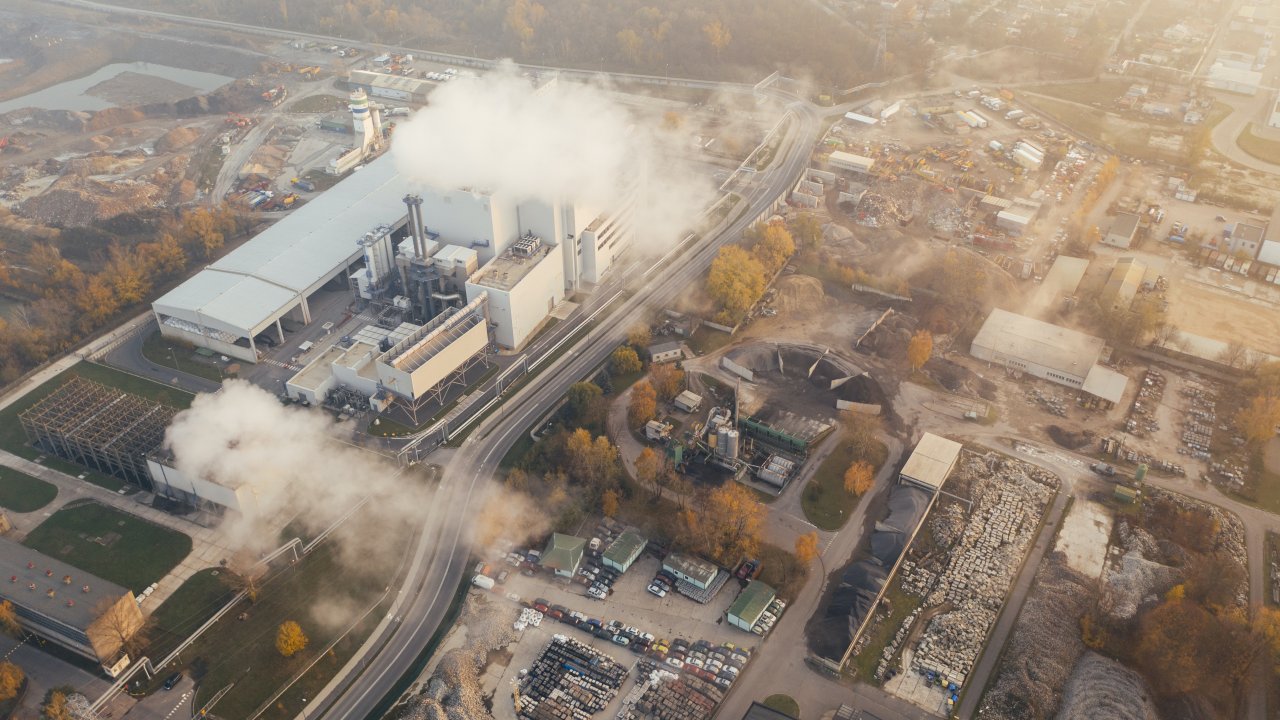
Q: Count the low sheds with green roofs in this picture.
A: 4